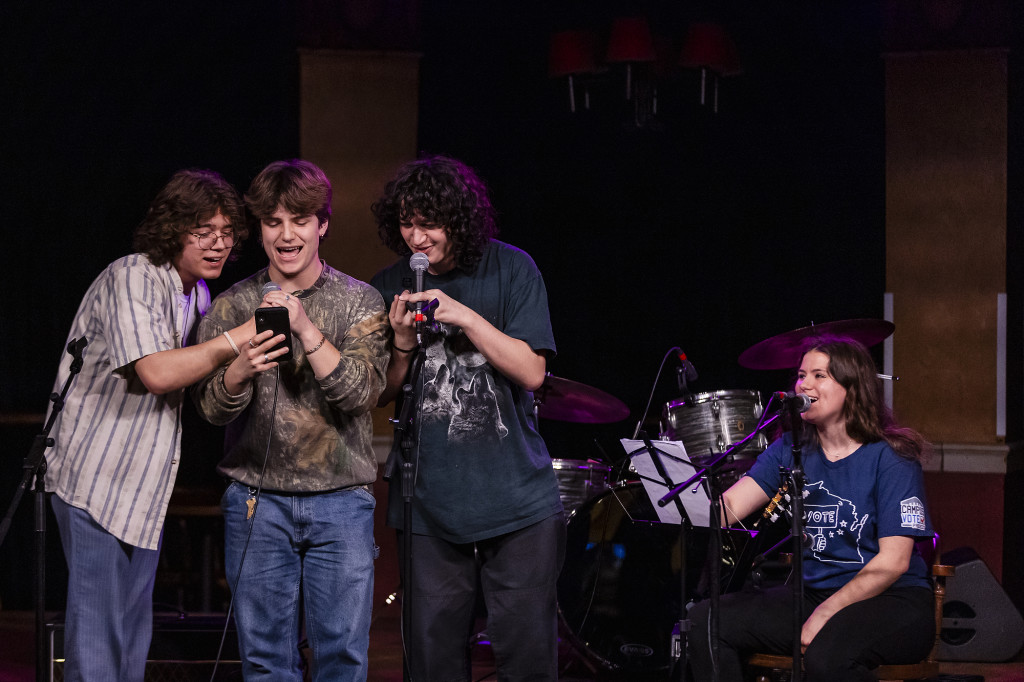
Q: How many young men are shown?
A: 3